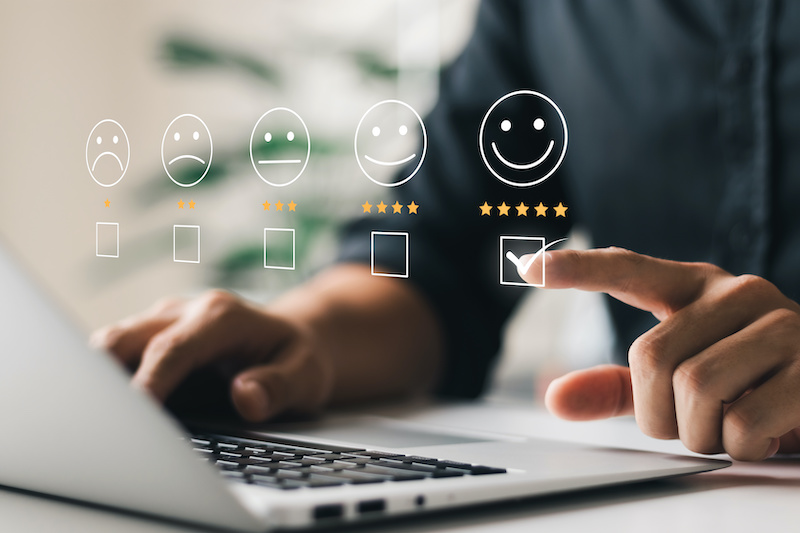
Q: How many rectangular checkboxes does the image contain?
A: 5